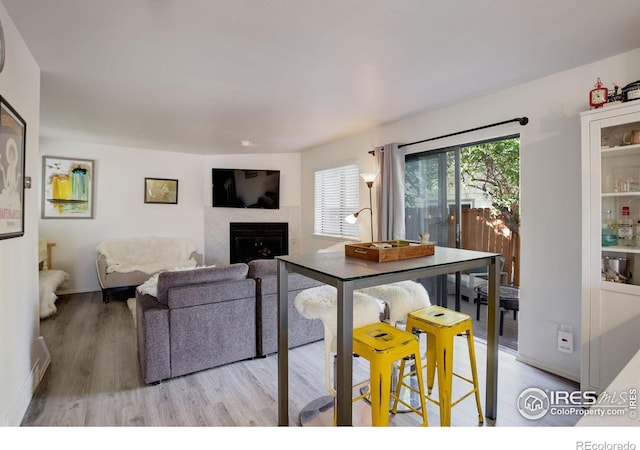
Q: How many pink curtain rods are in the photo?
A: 0